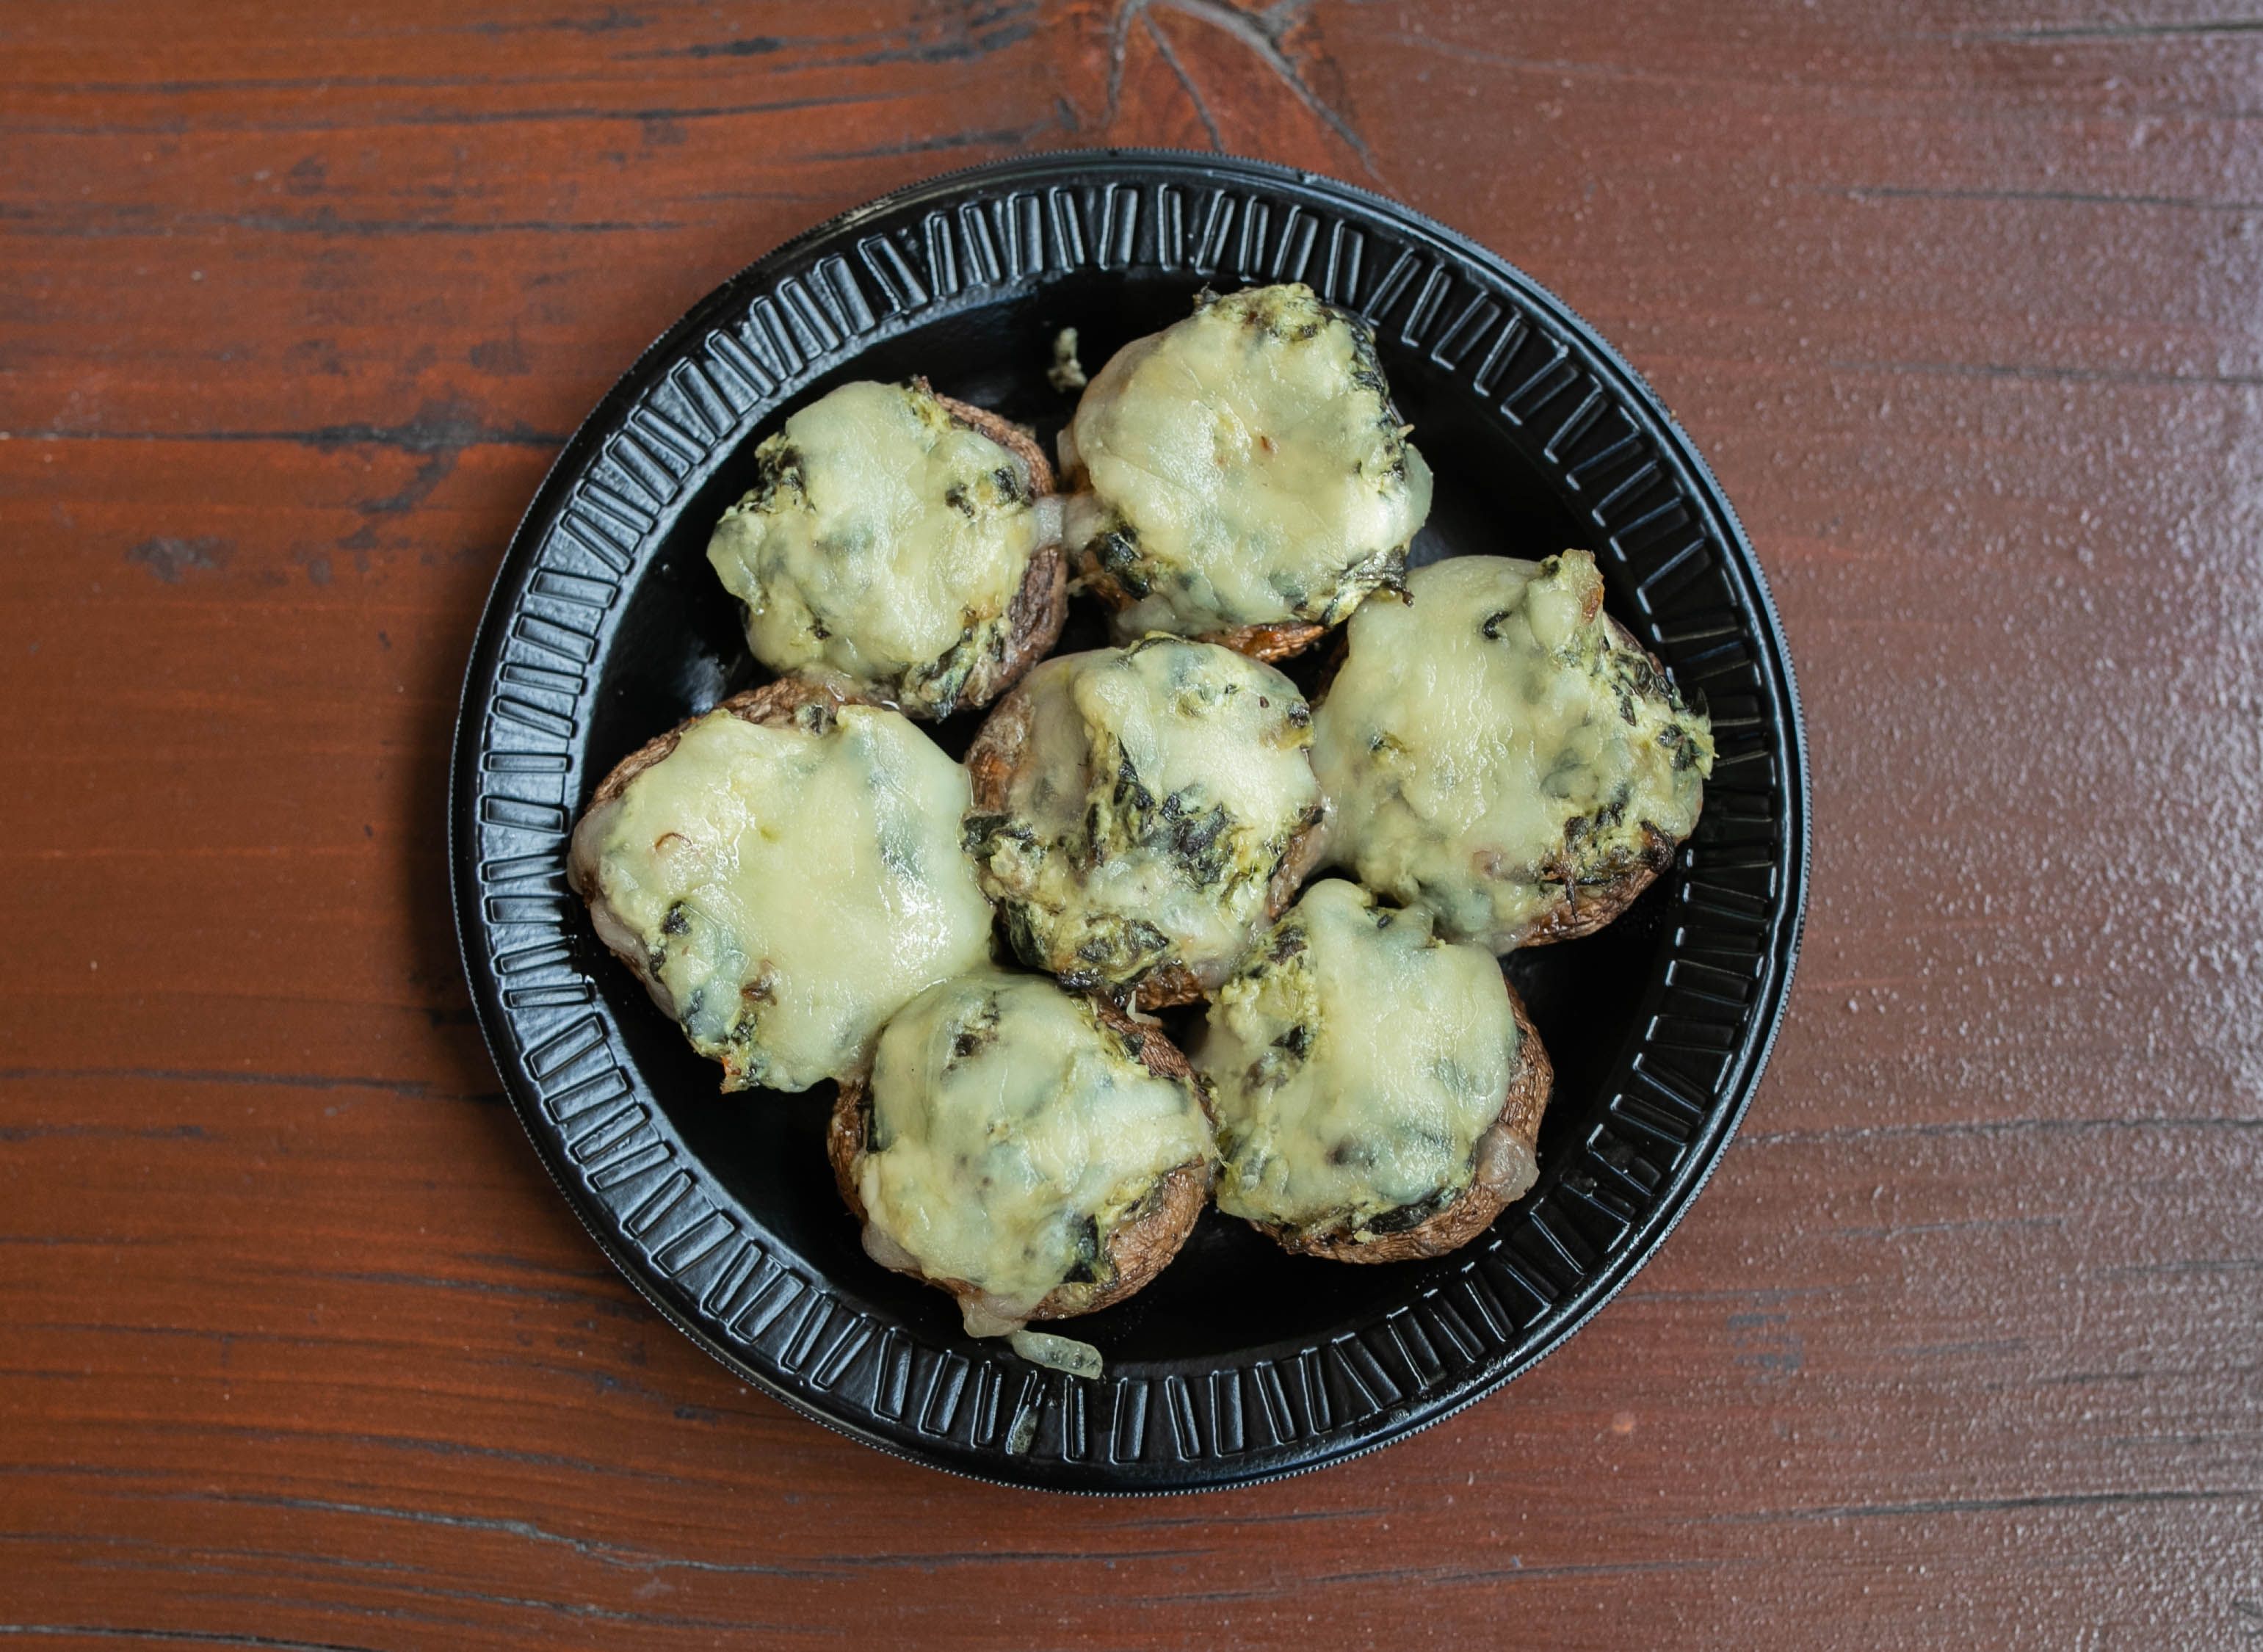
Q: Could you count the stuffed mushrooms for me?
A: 7